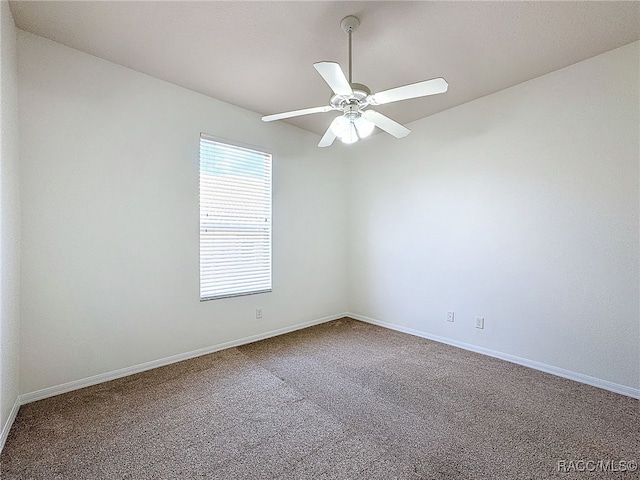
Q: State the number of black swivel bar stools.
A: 0